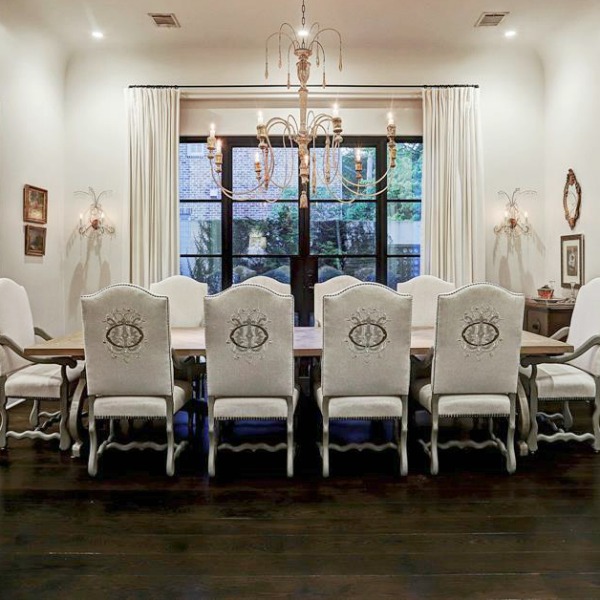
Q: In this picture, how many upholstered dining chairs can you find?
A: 10